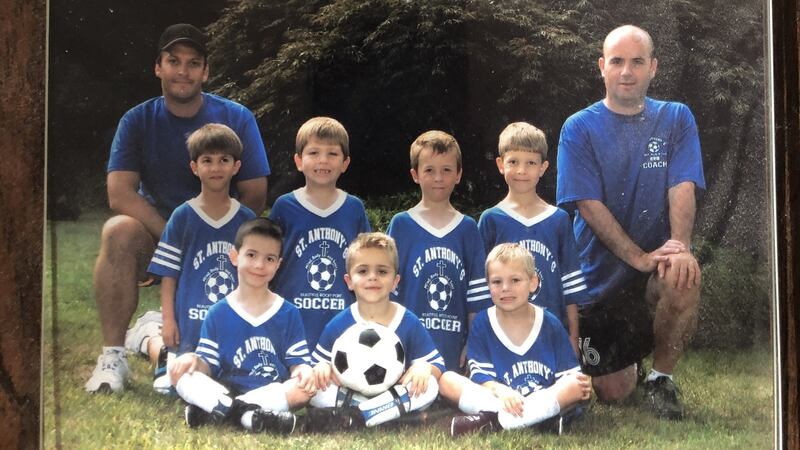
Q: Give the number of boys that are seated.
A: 3